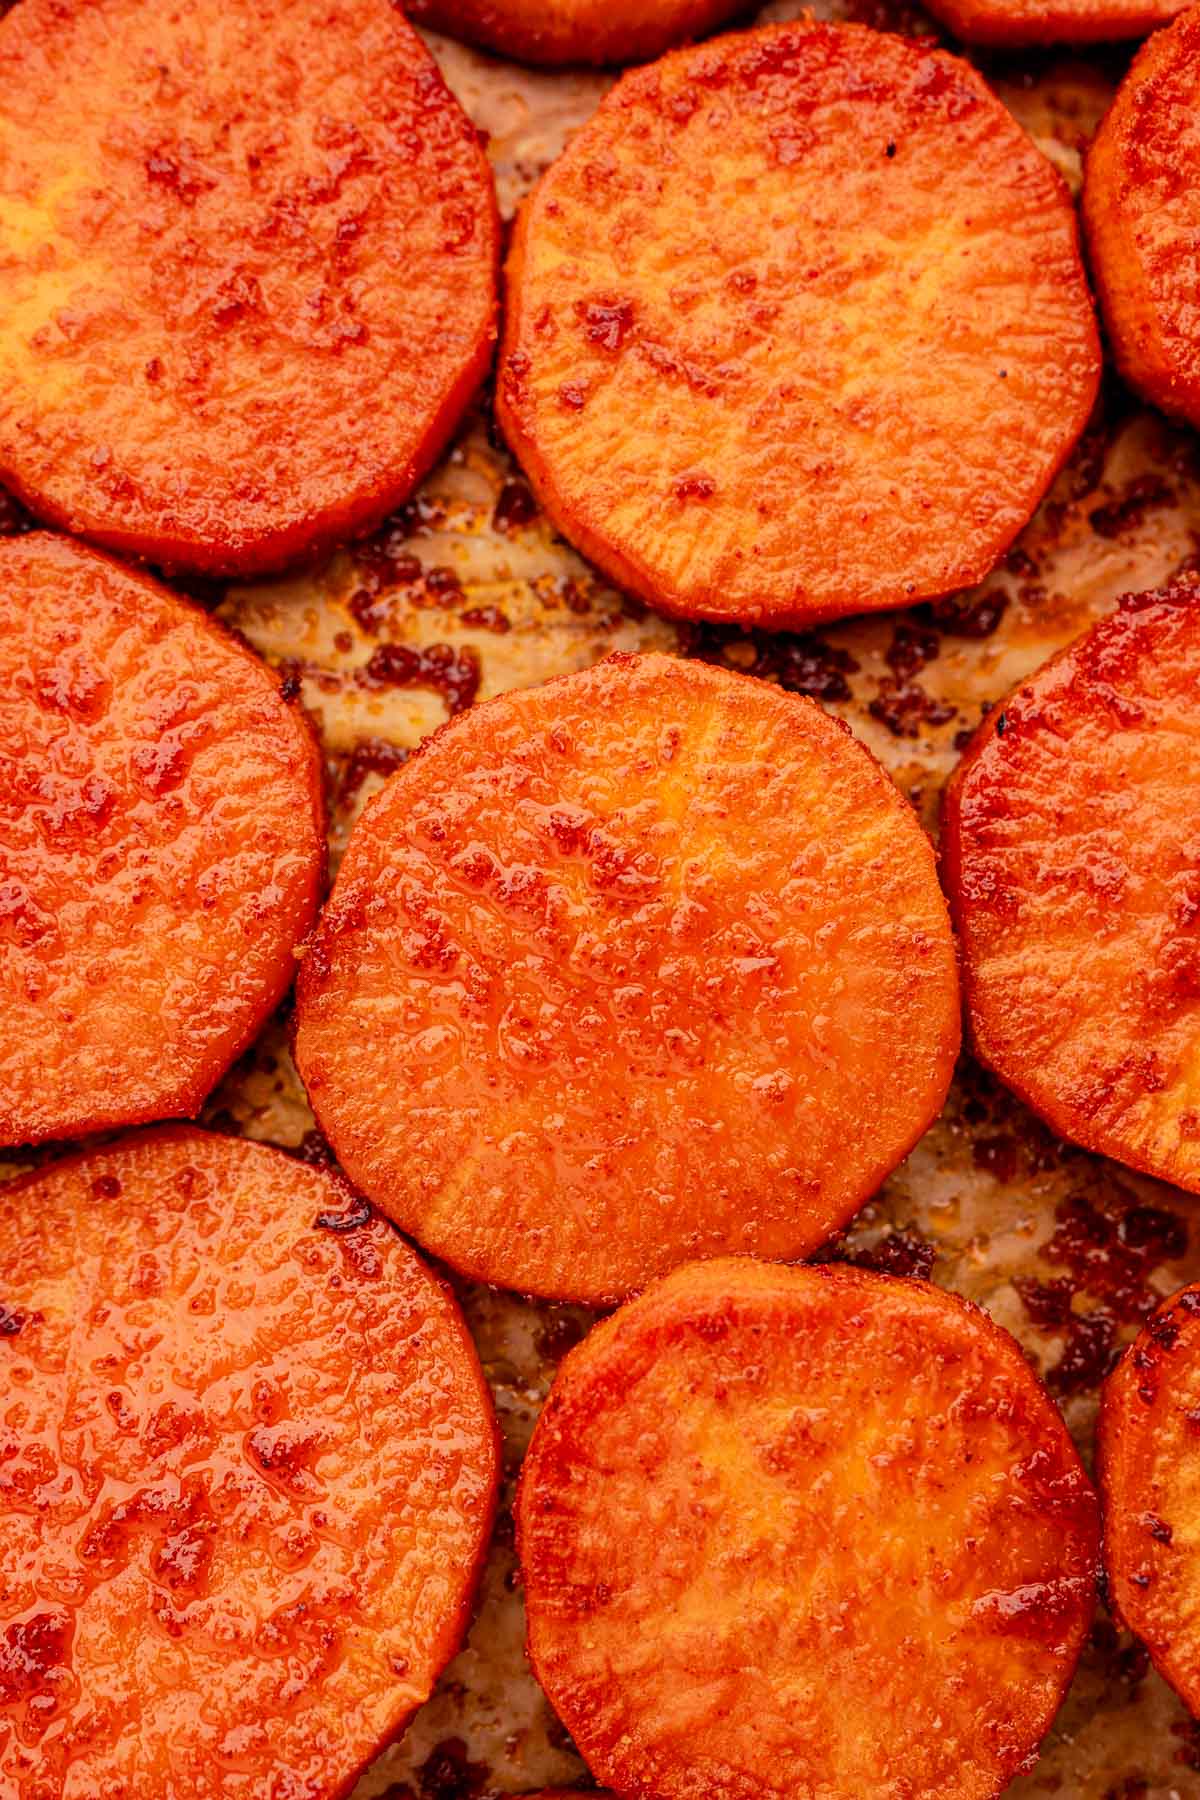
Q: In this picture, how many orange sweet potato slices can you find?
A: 11